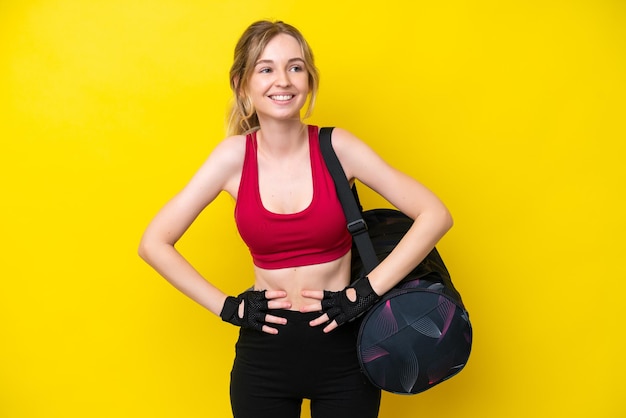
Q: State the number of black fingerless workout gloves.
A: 2